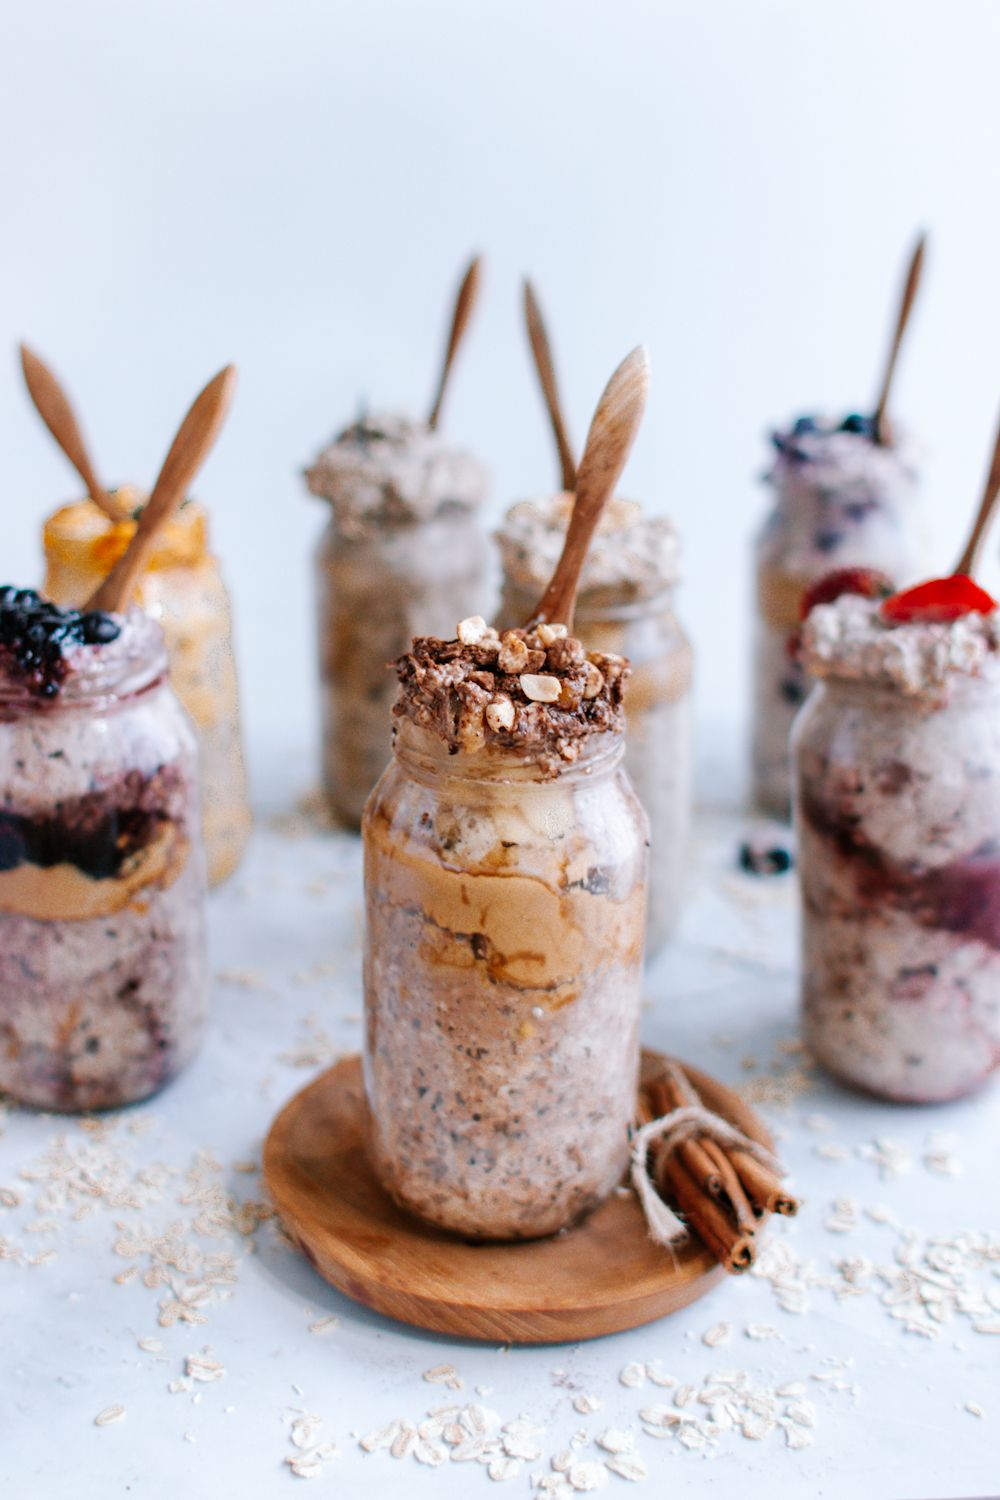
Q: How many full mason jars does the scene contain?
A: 7